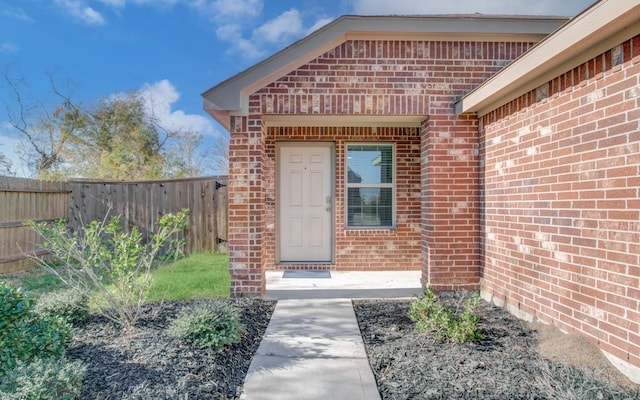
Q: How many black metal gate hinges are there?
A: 2